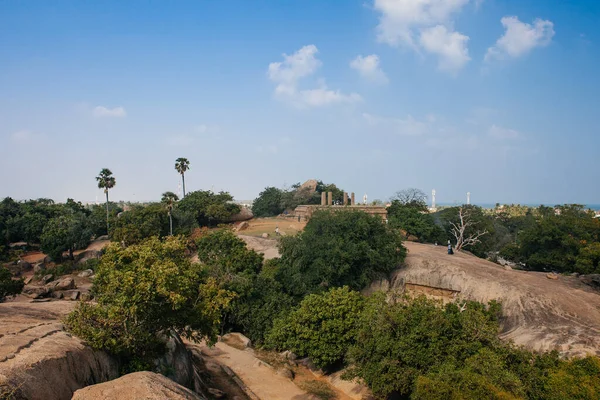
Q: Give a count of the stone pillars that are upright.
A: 4